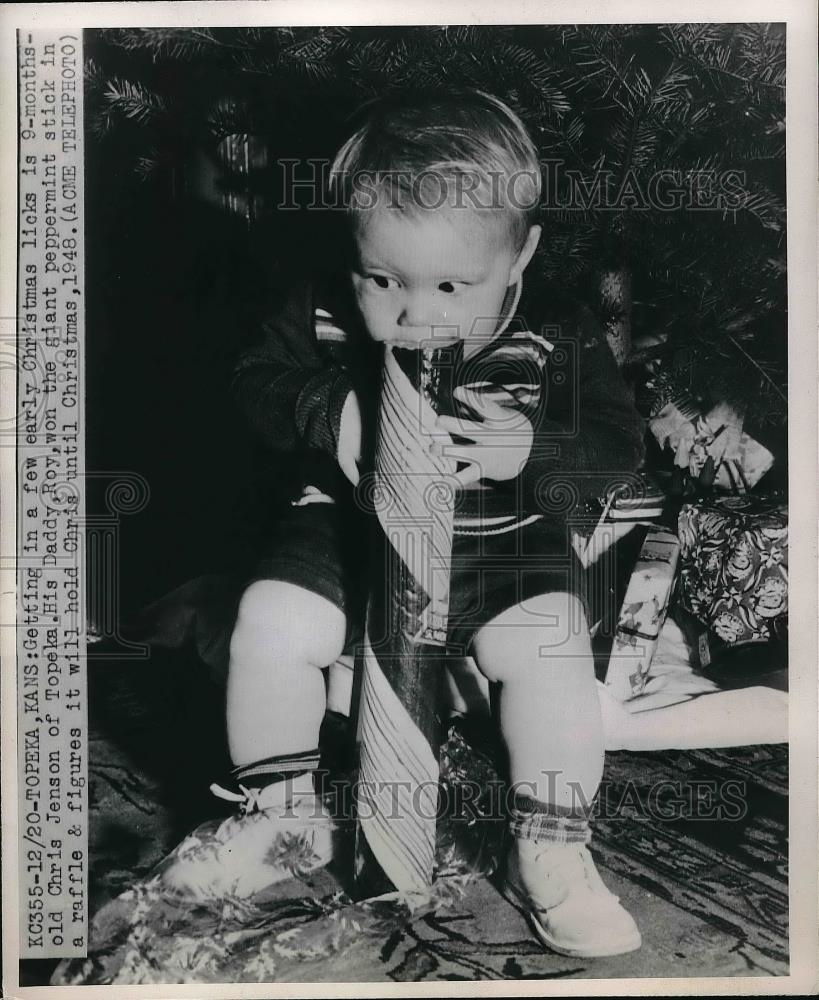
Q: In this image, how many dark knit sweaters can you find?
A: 1